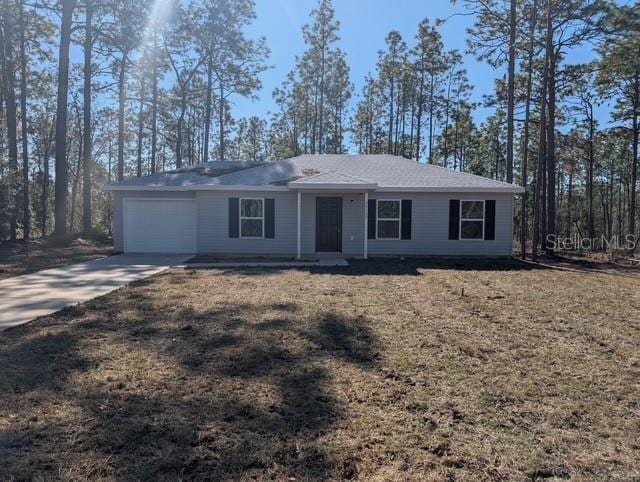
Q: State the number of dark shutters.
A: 6